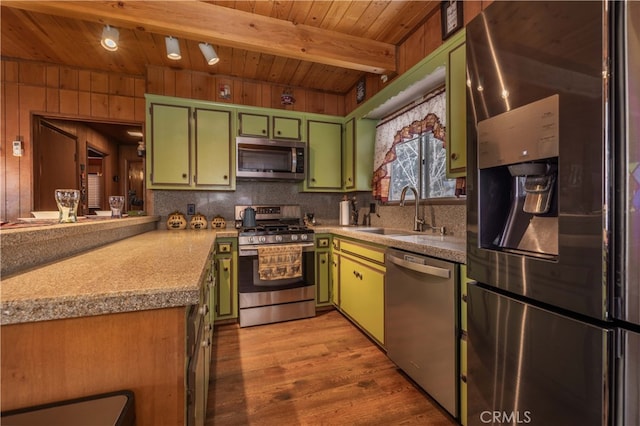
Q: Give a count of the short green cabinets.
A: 2